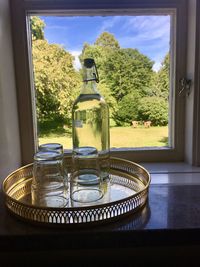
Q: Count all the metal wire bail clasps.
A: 1